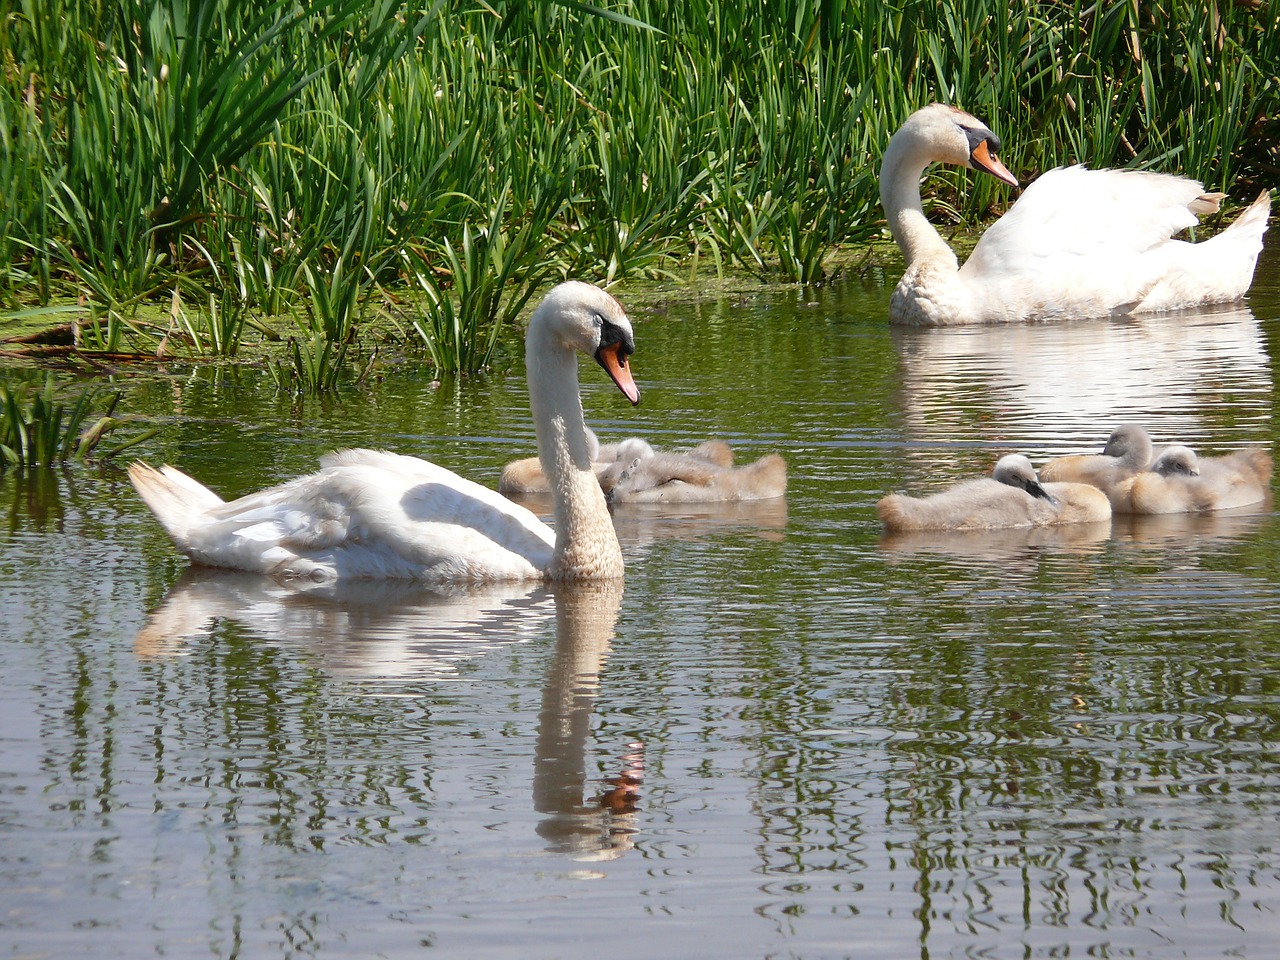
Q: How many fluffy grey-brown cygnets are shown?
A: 6